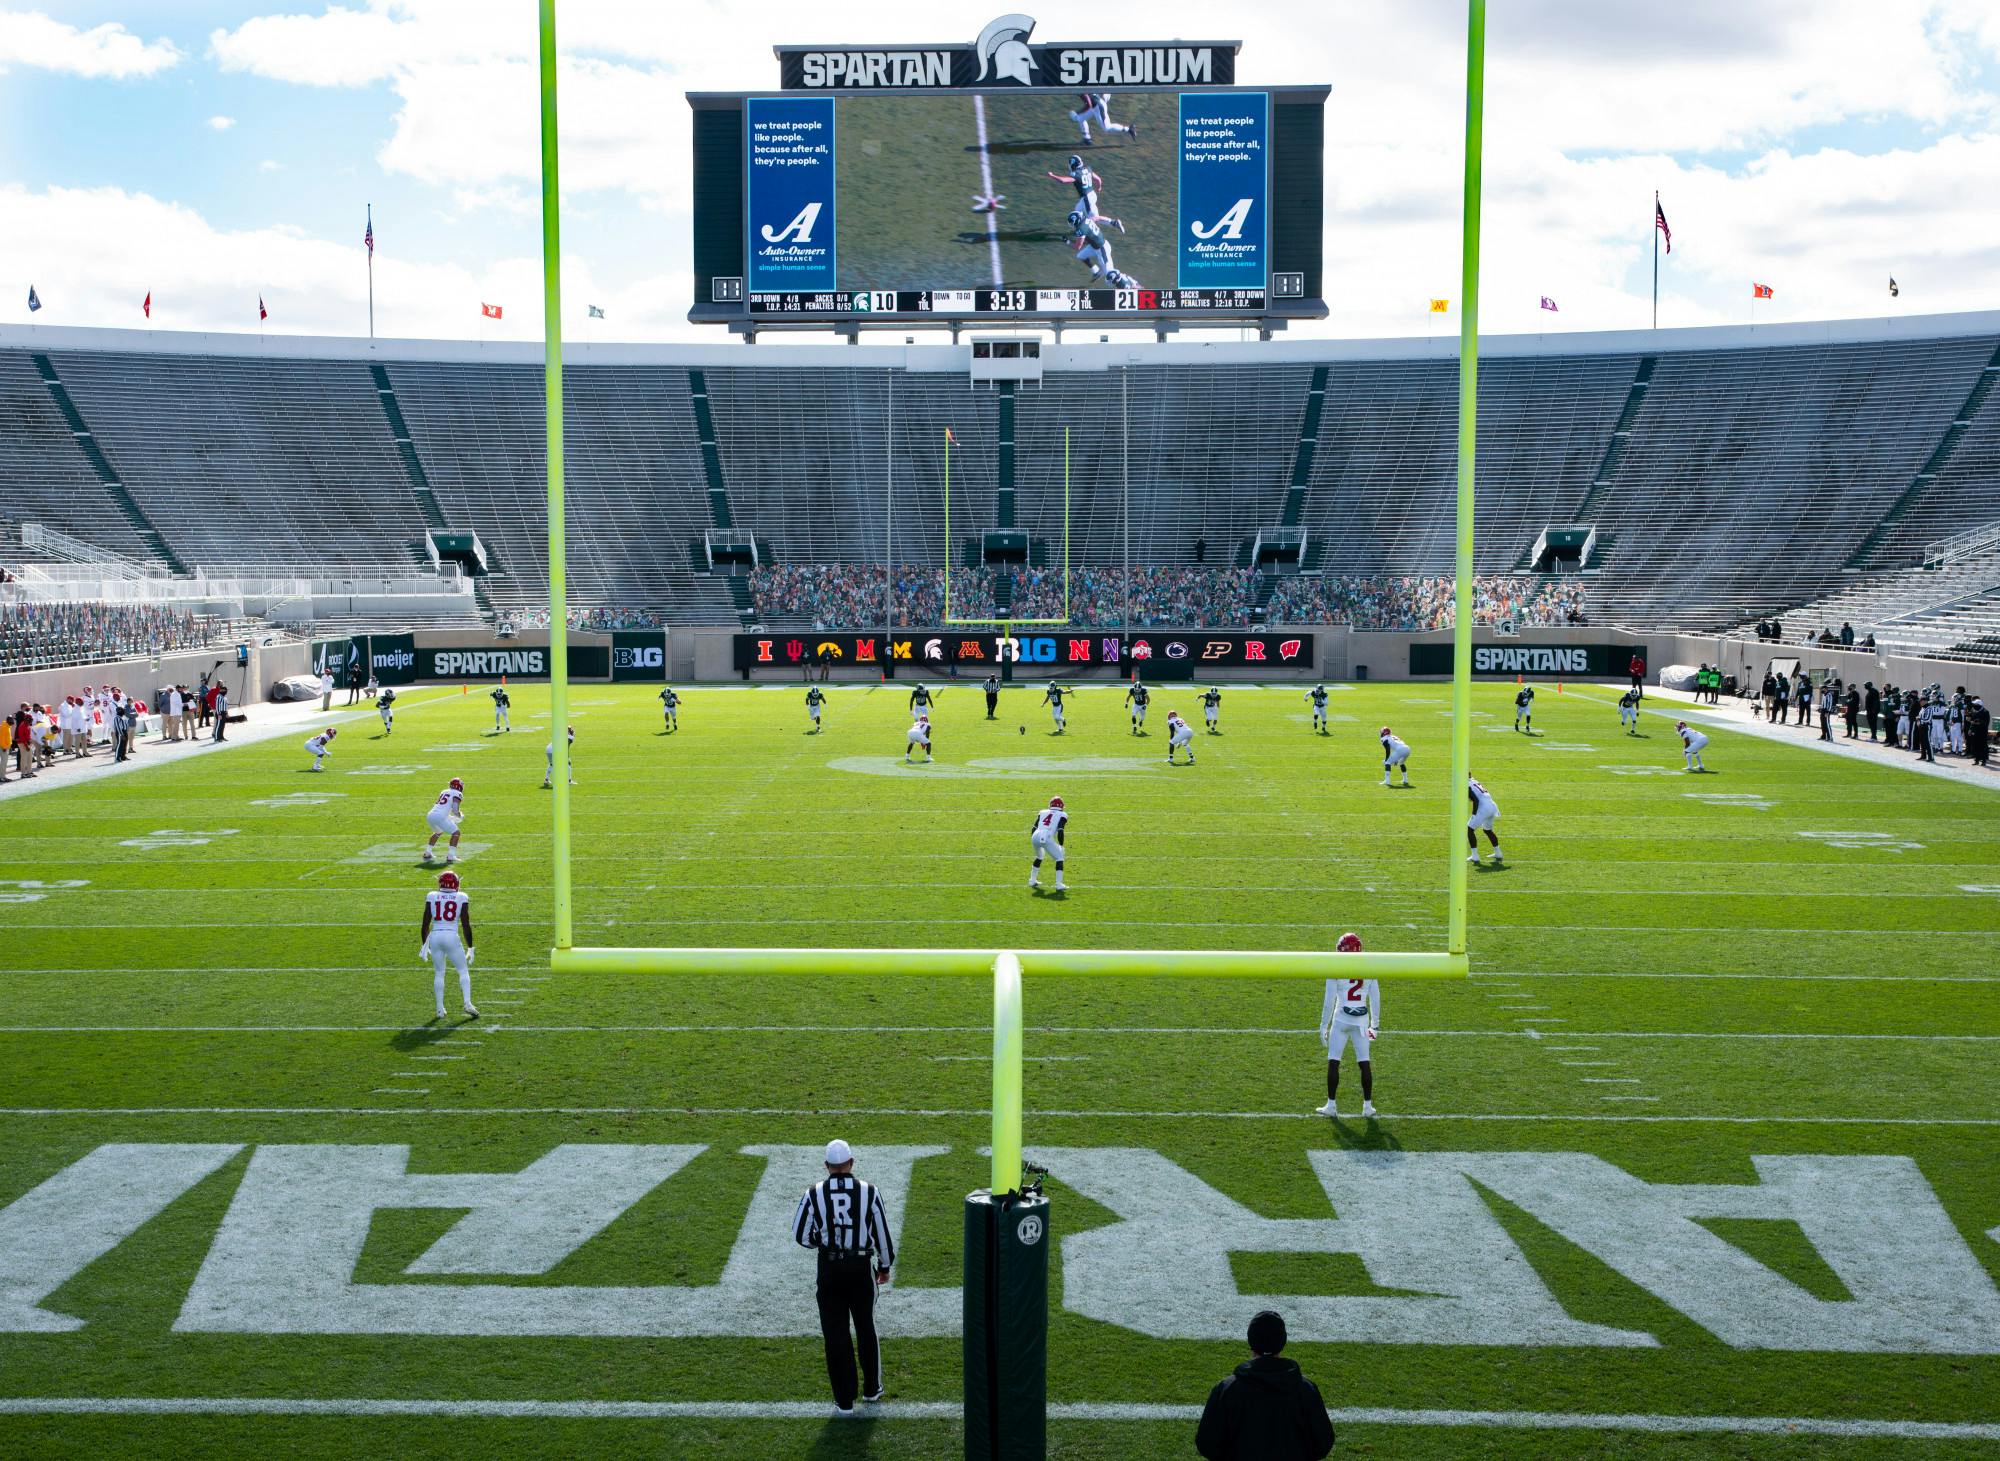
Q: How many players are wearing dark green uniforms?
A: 11